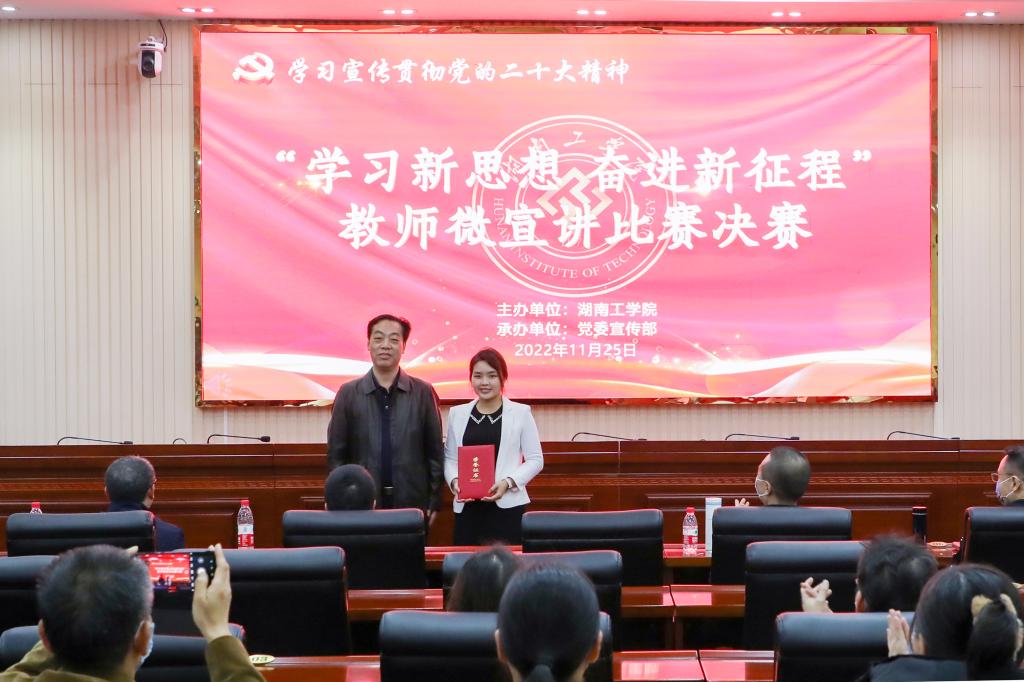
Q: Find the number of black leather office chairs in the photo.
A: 12